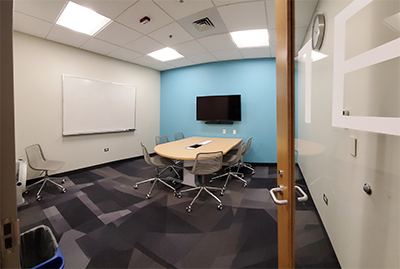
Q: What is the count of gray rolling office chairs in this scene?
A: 7